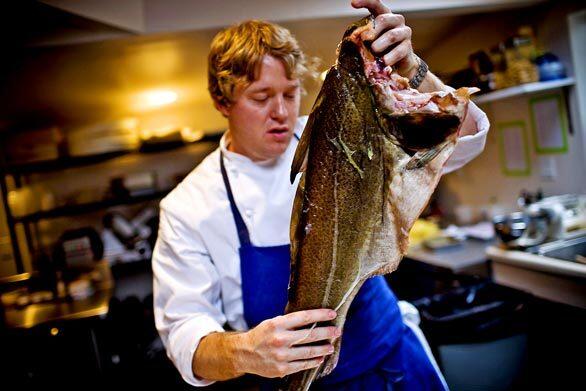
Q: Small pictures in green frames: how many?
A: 2